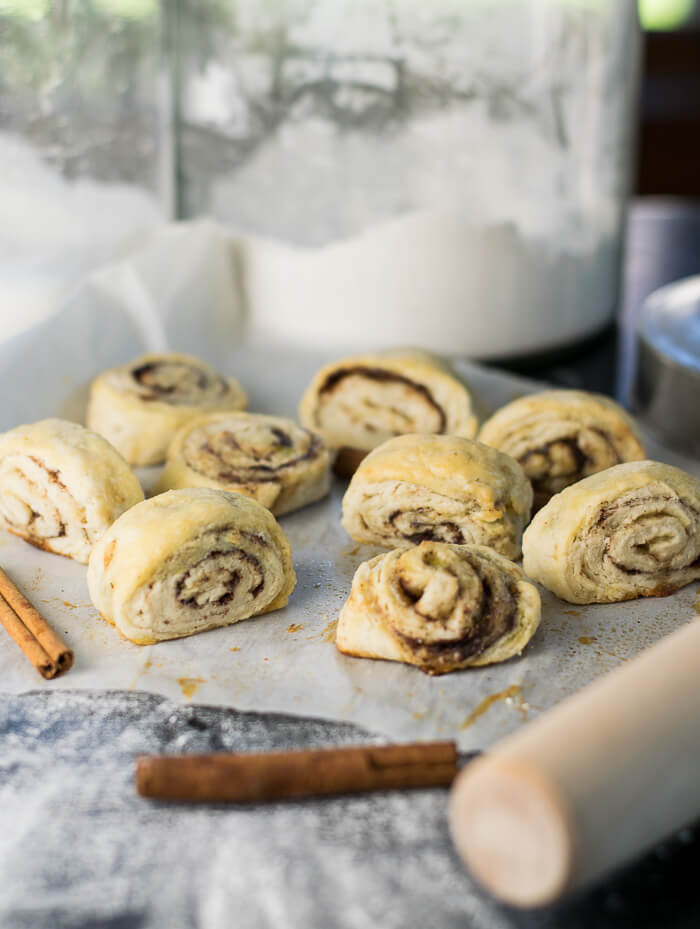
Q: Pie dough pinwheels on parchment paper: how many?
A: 9